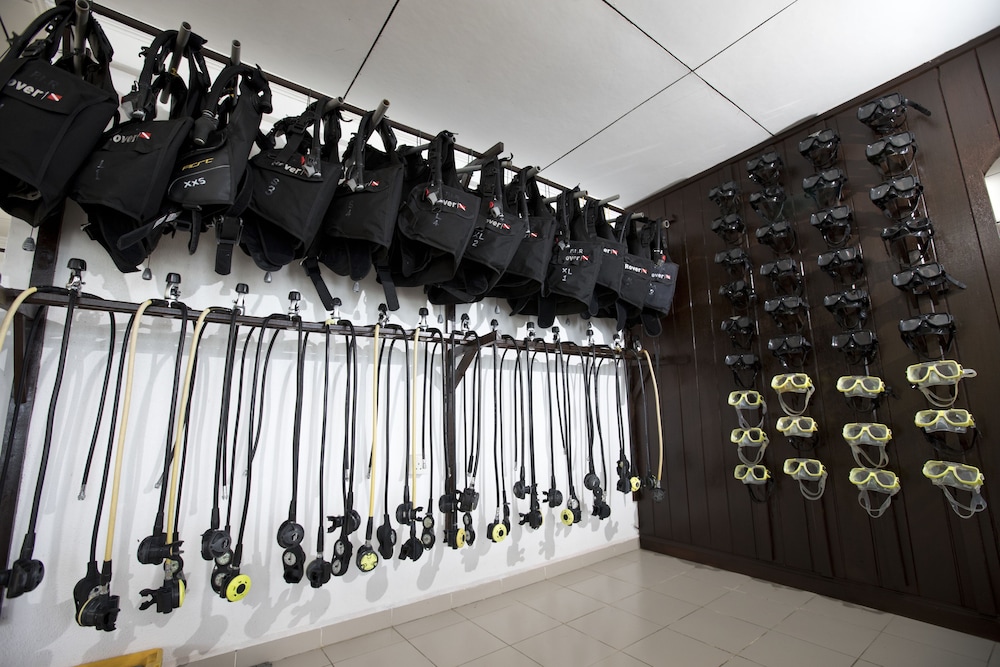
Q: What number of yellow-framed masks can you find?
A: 12